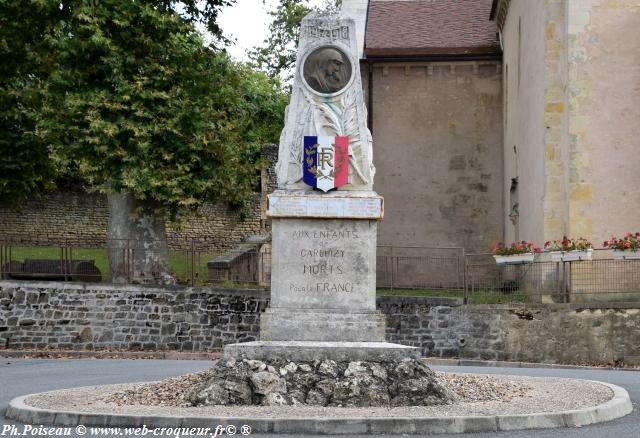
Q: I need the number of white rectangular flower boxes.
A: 3